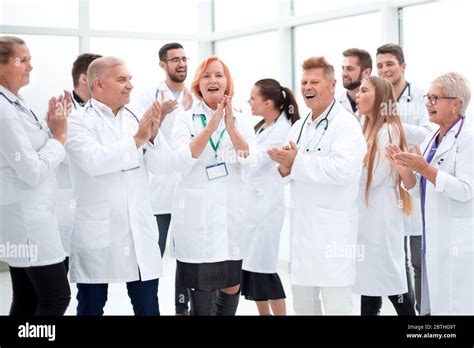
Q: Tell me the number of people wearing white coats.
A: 11